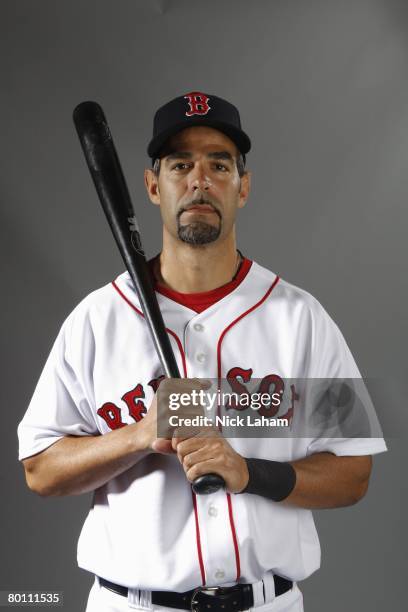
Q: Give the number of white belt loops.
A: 4